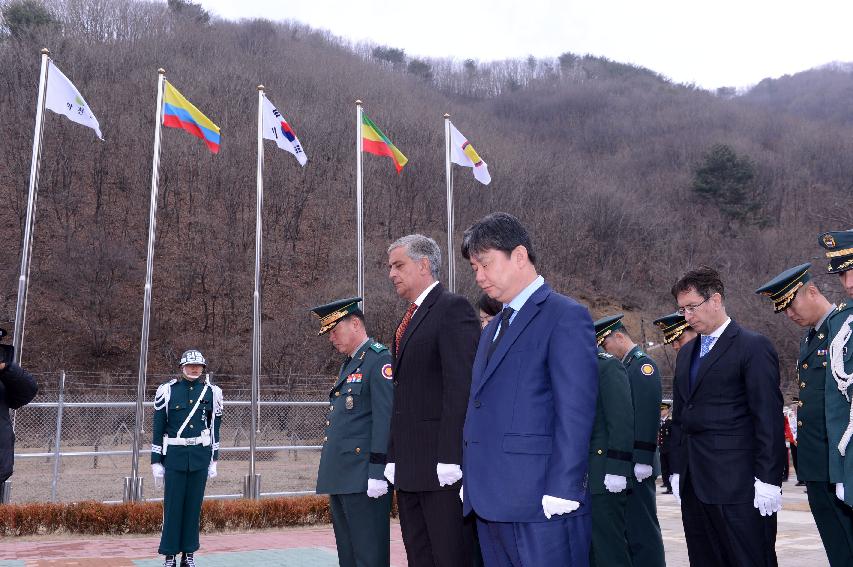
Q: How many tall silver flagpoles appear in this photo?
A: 5